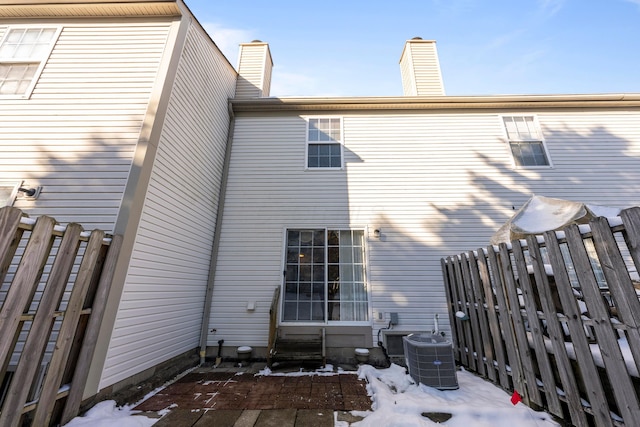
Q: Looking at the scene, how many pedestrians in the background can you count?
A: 0